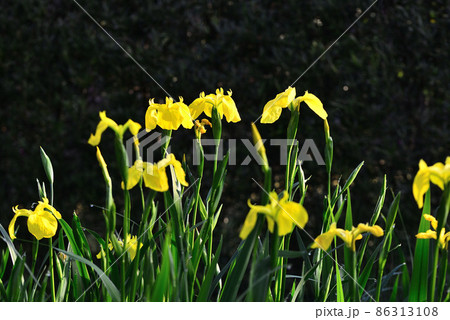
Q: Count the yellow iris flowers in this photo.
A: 11